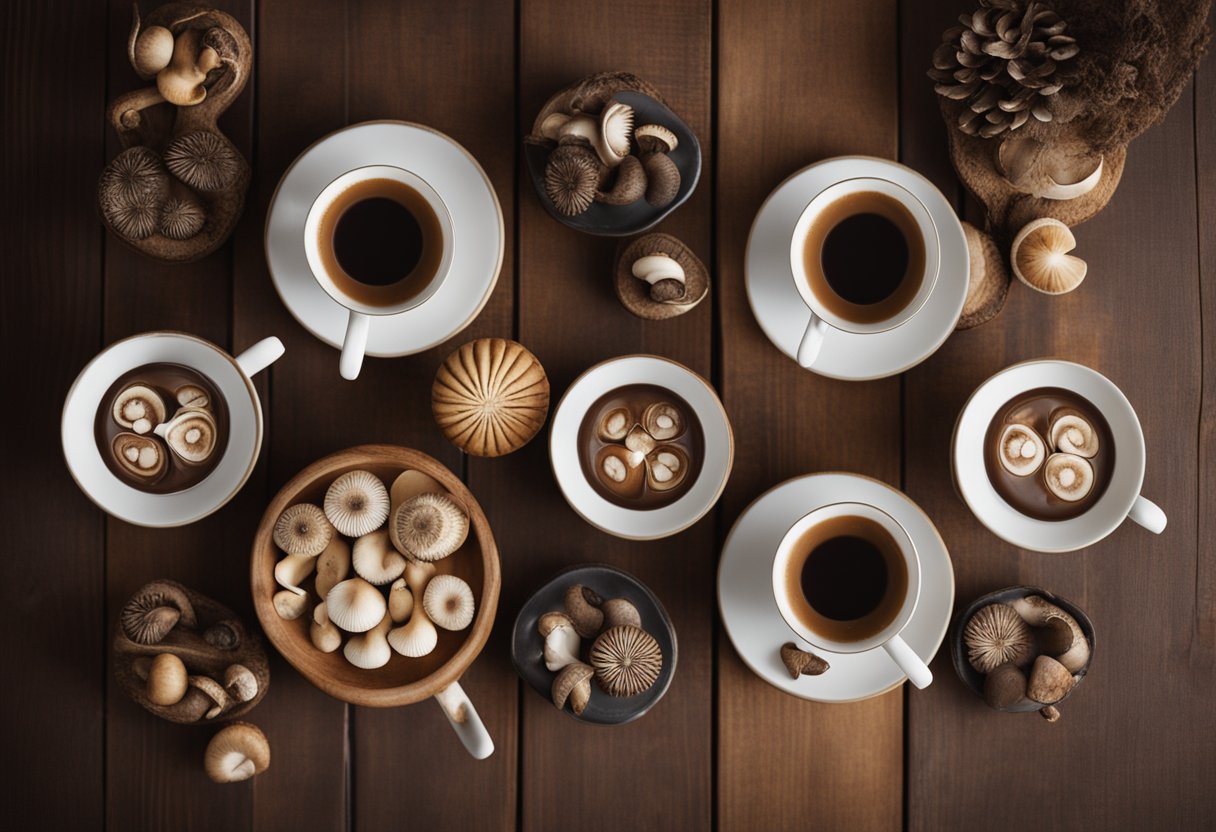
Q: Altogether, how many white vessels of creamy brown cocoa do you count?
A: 3